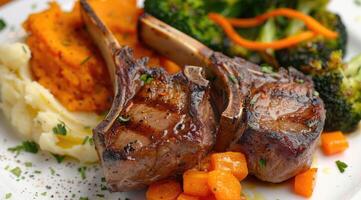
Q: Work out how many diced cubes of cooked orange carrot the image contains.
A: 7